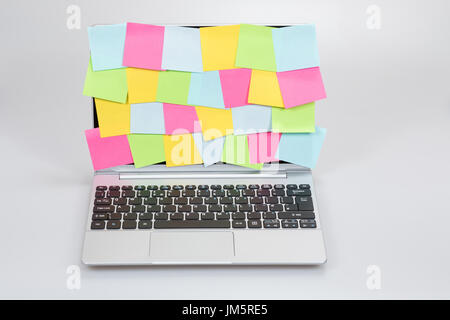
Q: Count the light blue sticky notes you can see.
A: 8